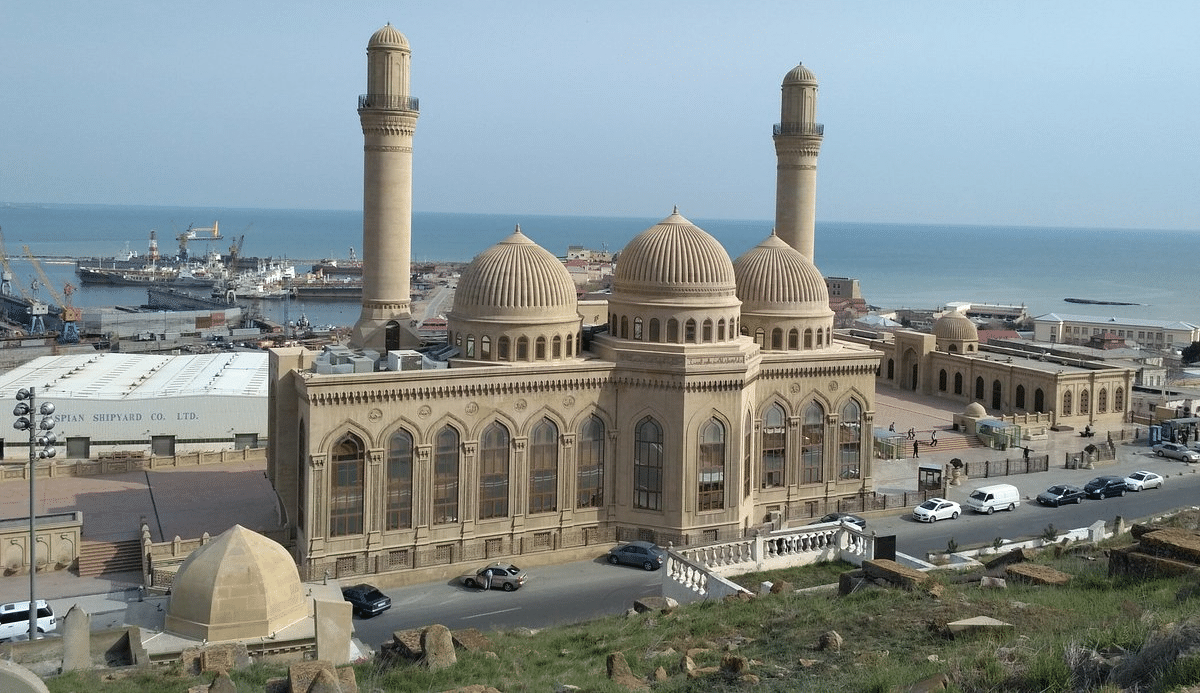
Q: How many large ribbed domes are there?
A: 3